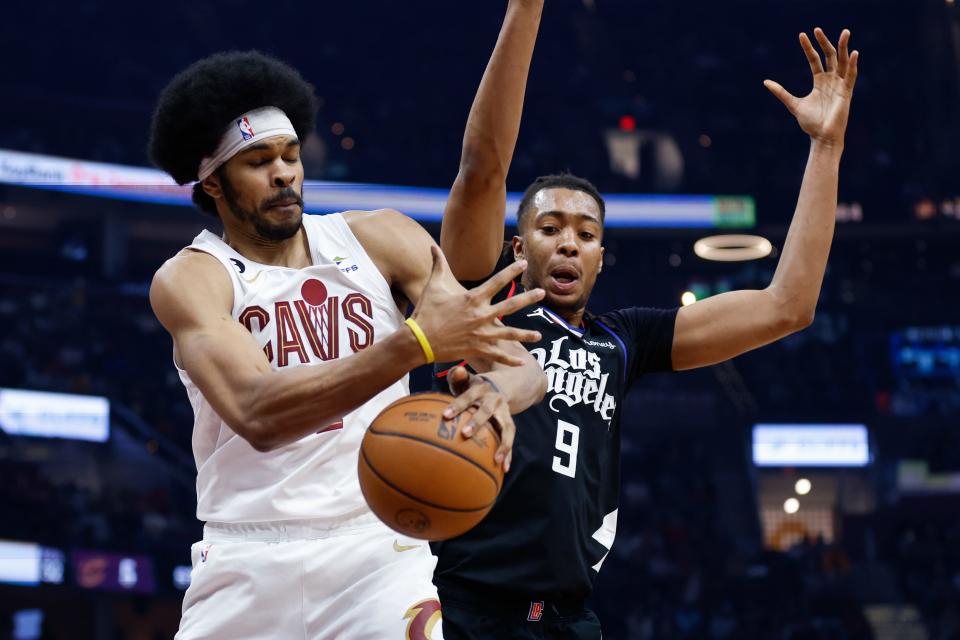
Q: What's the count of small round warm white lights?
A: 3